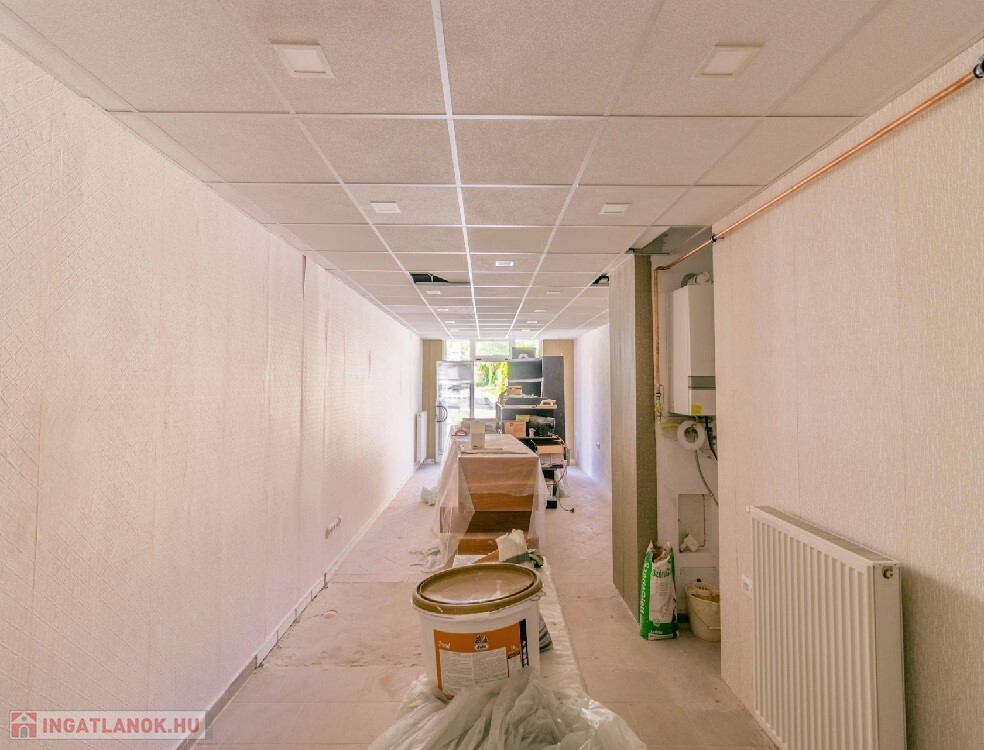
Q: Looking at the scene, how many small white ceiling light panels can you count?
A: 13